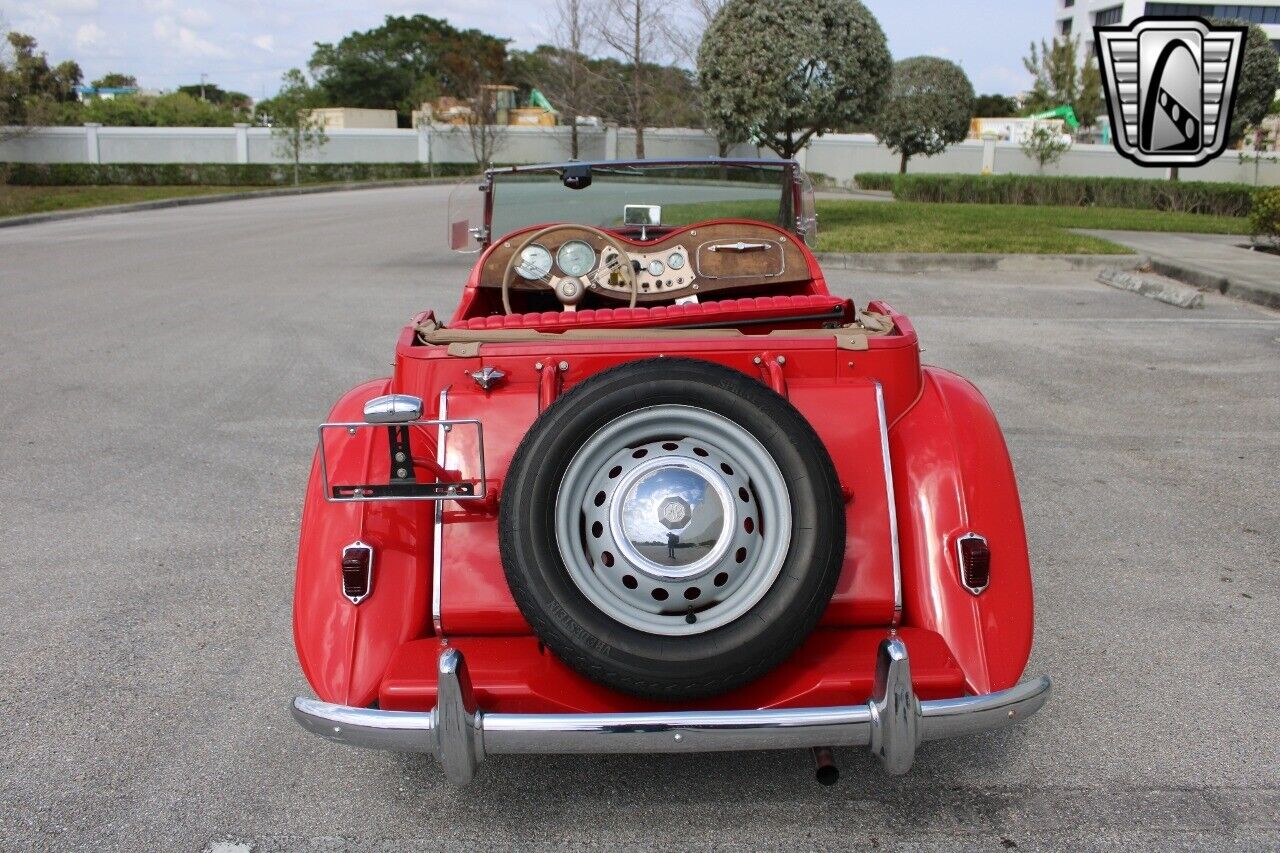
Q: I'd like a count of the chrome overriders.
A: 2